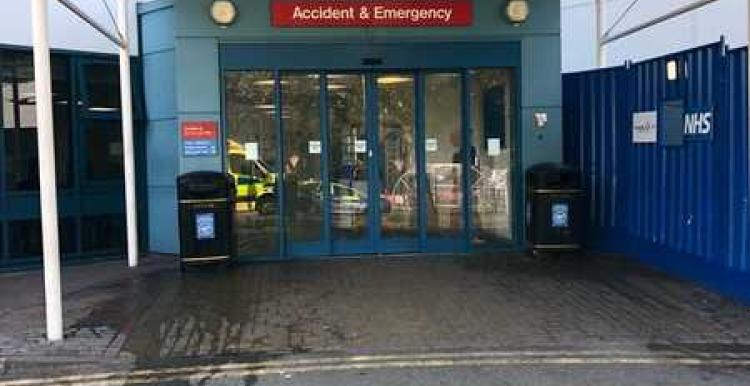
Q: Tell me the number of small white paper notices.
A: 5